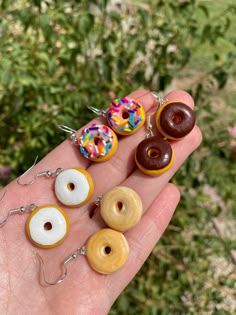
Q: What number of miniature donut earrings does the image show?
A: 8